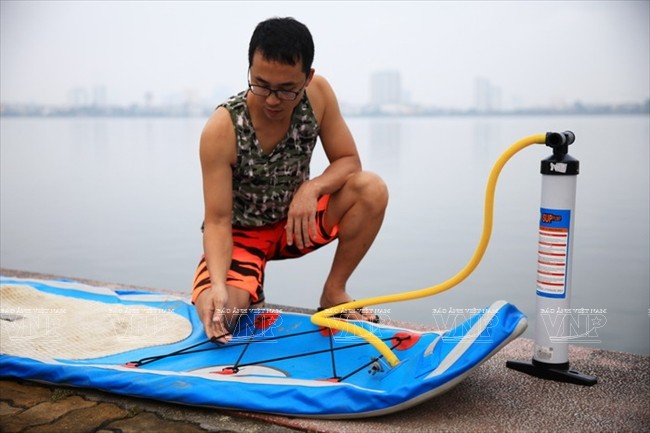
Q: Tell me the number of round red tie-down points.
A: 6